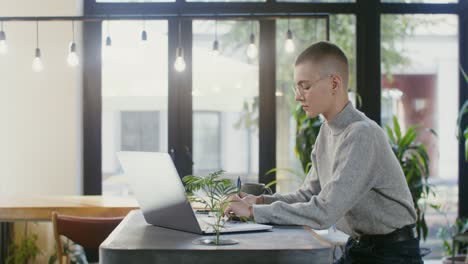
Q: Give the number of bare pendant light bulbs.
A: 9